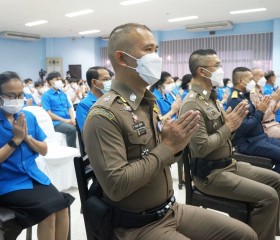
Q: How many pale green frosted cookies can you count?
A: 0